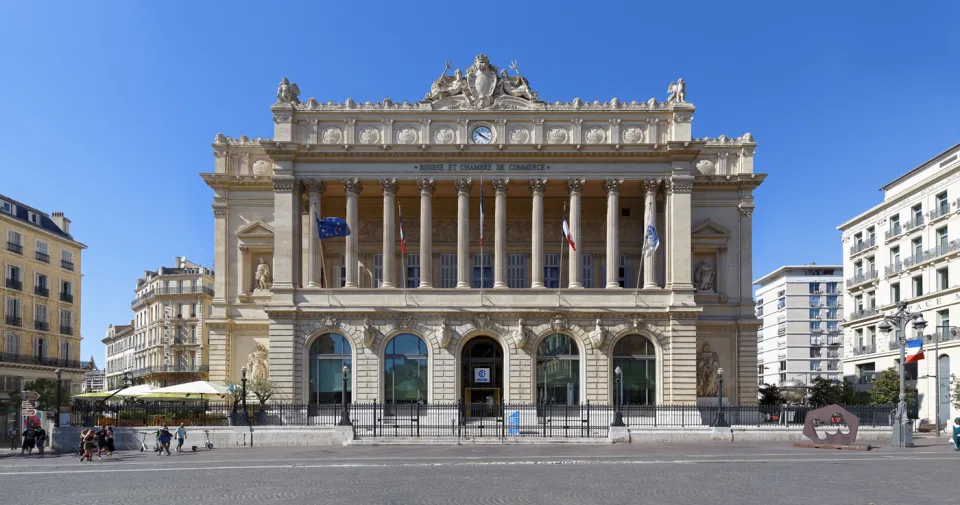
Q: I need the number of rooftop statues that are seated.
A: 2